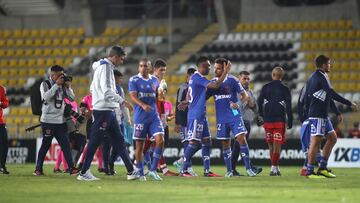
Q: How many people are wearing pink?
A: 3